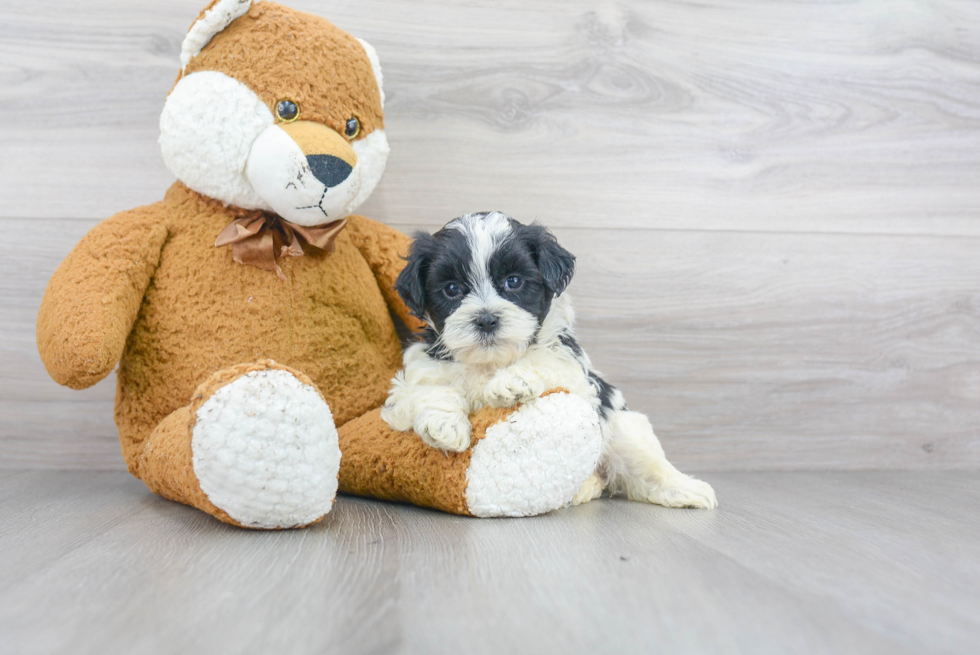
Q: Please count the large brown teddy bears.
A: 1